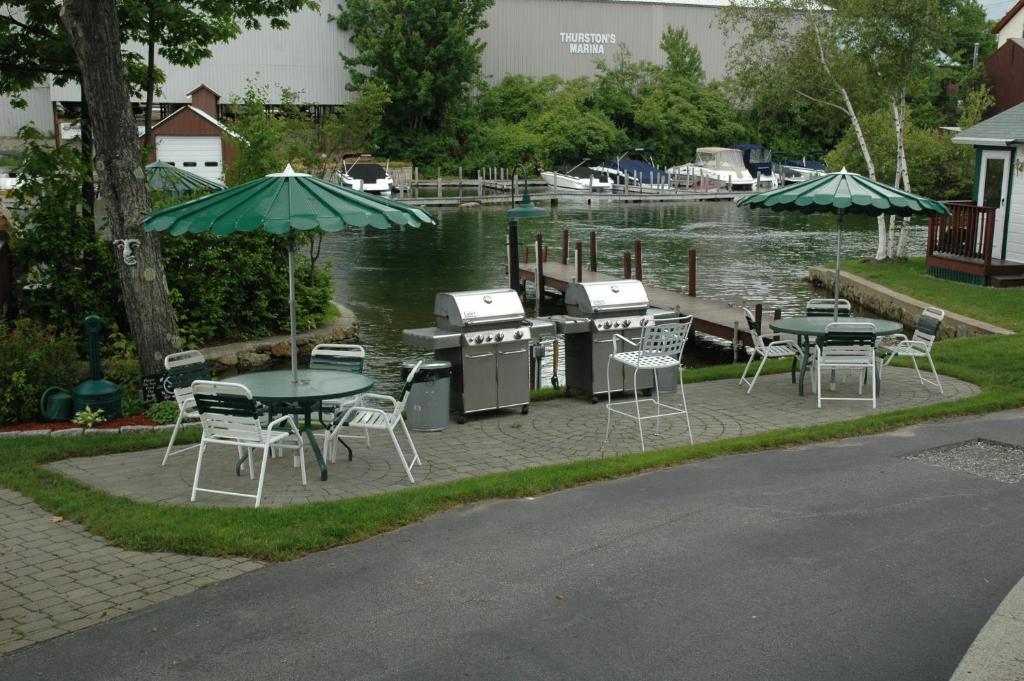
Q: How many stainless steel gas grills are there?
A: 2